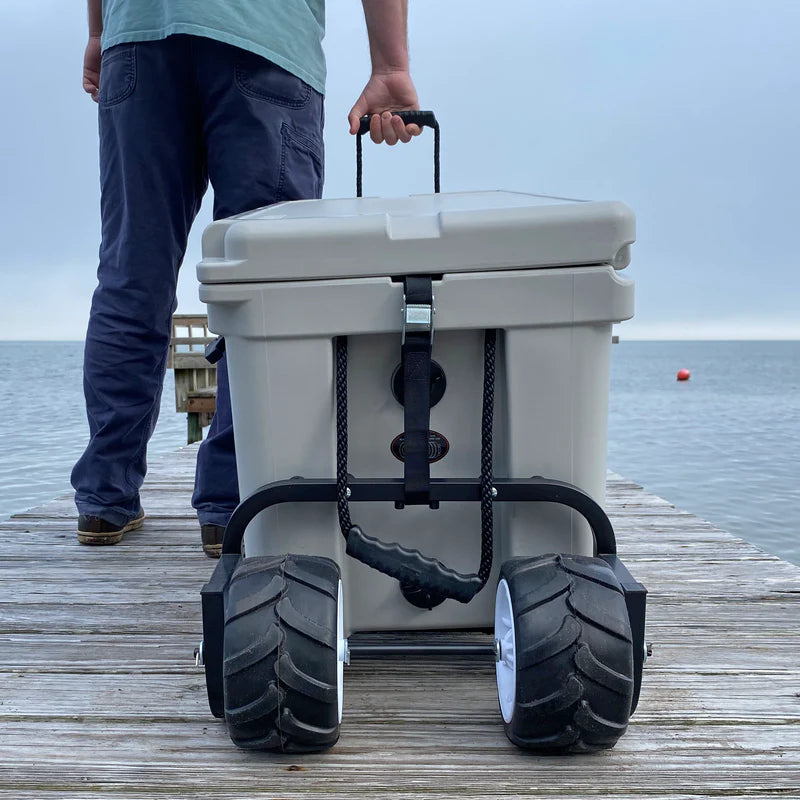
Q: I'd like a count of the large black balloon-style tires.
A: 2